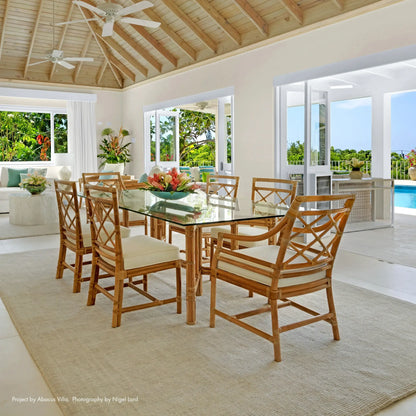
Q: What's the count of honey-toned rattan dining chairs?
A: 6